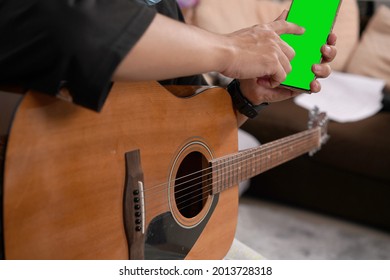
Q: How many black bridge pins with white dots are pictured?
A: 6